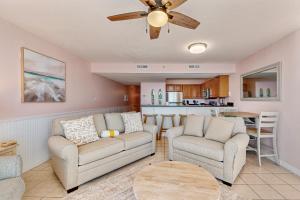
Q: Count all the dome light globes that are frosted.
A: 2